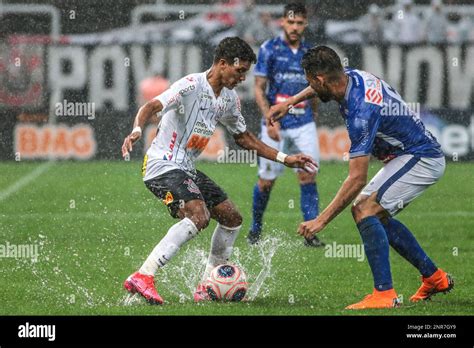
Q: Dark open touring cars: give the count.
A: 0